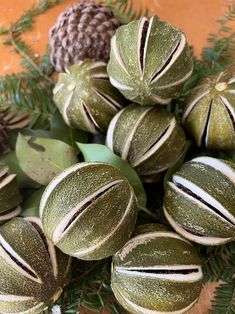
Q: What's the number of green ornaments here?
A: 9